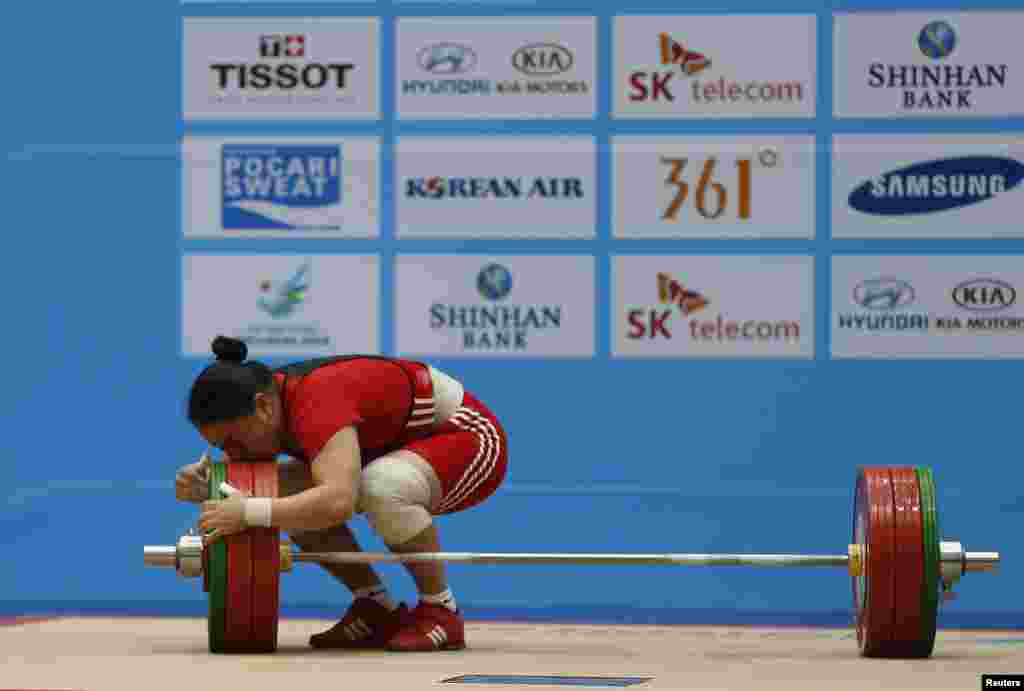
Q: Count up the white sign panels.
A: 12